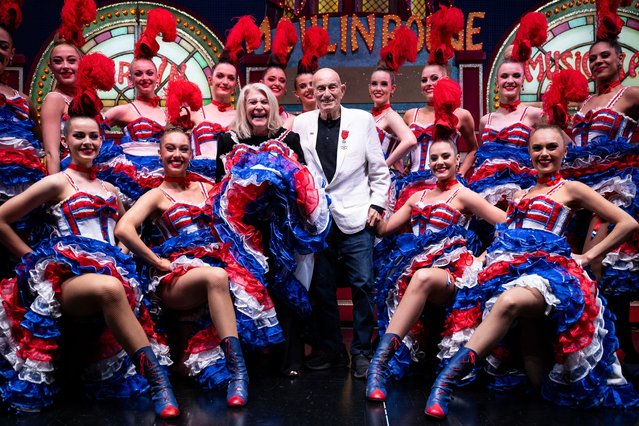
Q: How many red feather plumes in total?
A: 14